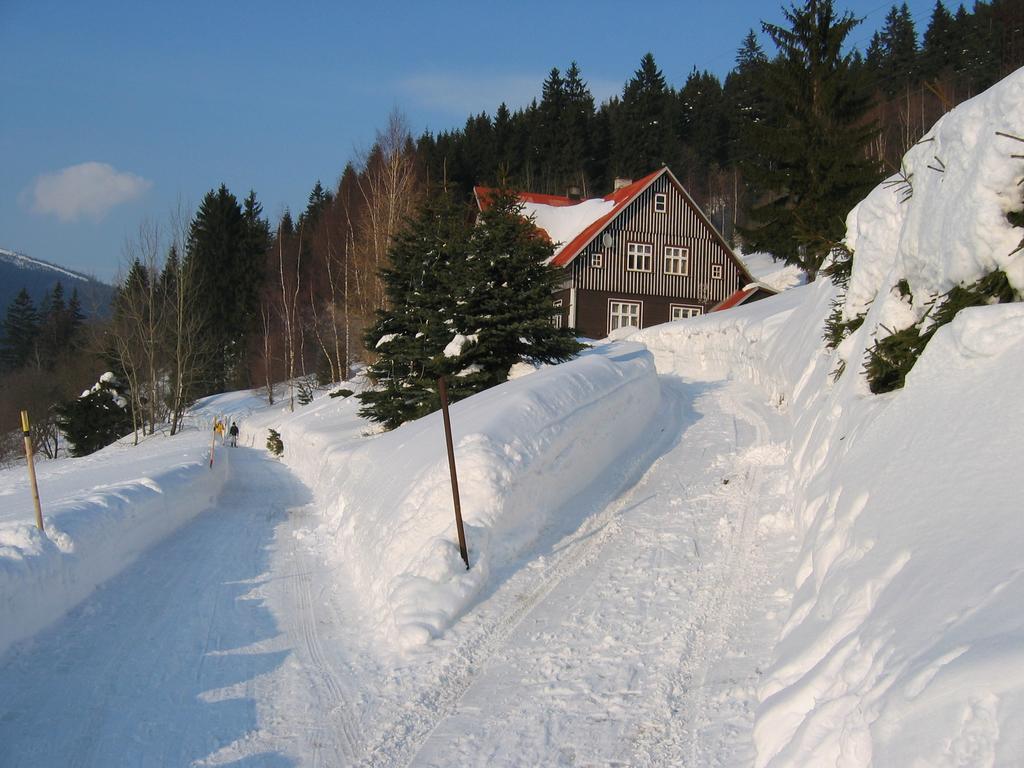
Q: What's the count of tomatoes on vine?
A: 0